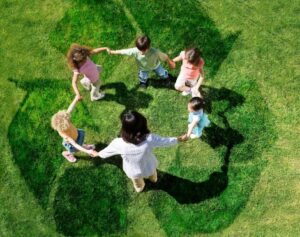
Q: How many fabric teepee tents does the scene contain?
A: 0